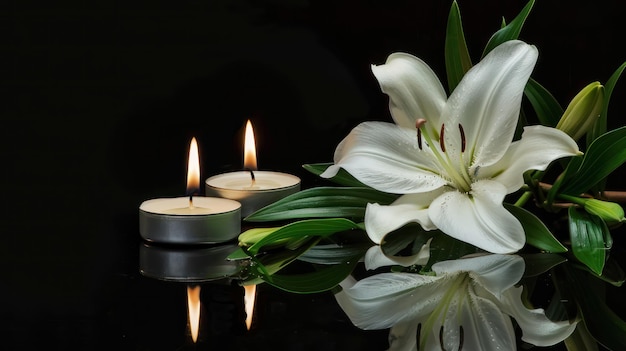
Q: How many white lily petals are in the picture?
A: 6